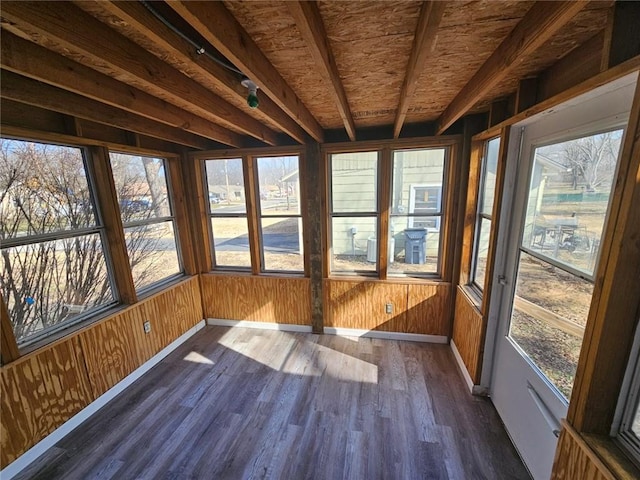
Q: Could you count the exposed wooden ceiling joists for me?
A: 8